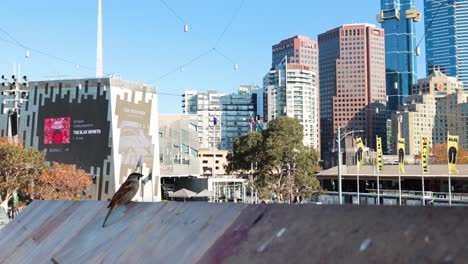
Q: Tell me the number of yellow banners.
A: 5